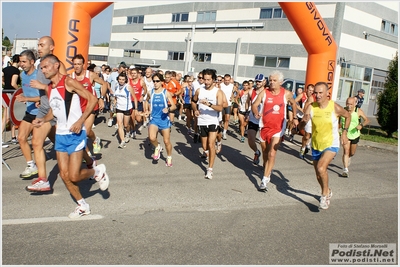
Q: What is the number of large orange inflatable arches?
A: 1